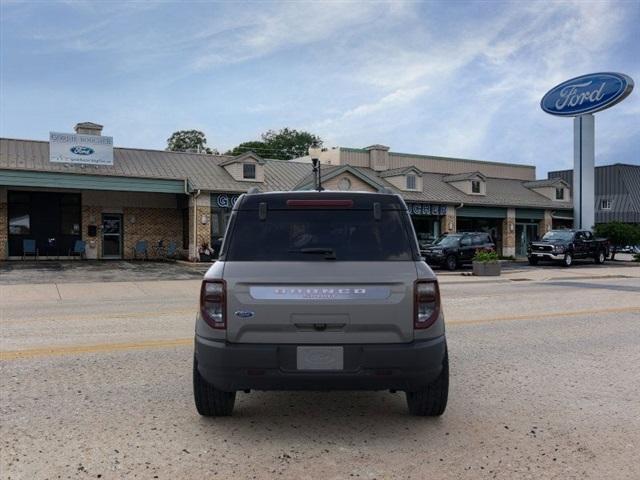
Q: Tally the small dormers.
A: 4